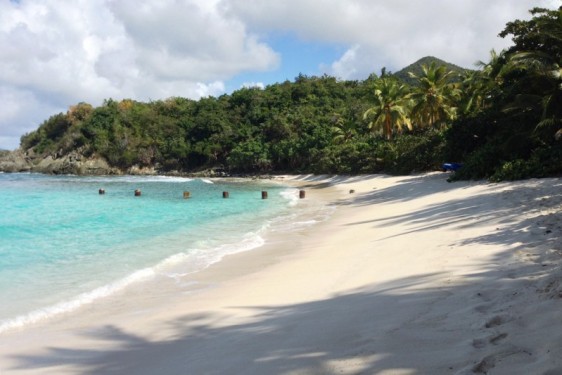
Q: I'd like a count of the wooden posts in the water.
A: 6